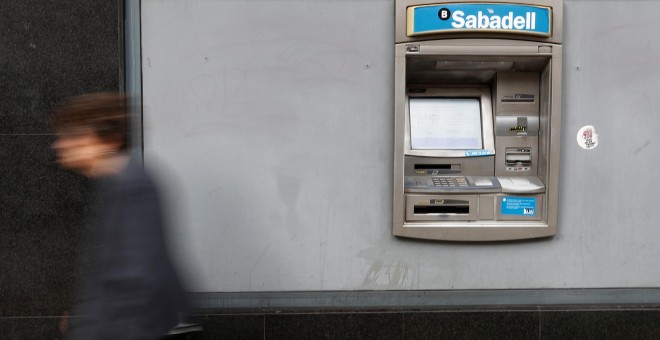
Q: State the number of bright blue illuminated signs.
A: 1